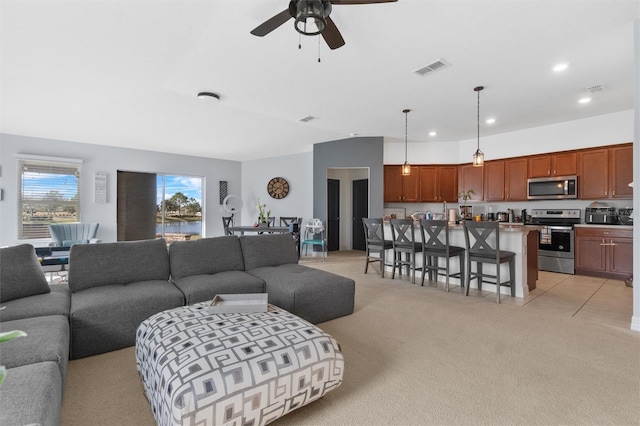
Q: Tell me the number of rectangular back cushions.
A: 4